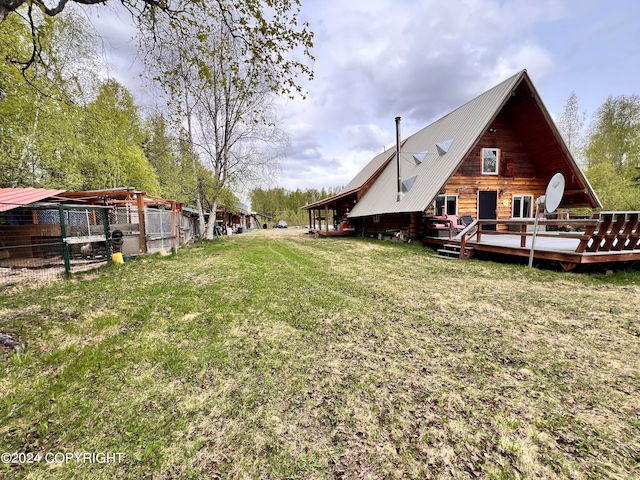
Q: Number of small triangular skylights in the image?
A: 3